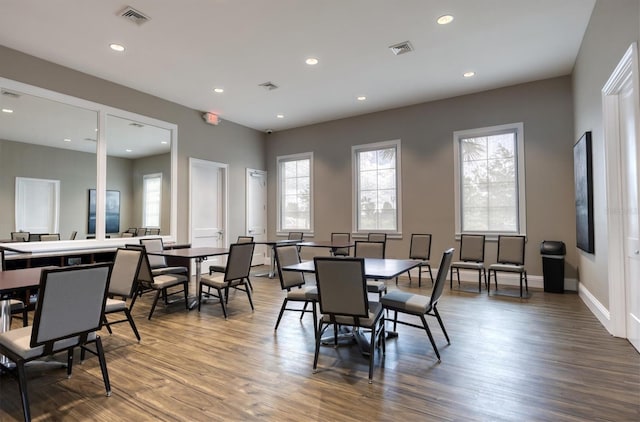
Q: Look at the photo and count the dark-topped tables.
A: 5